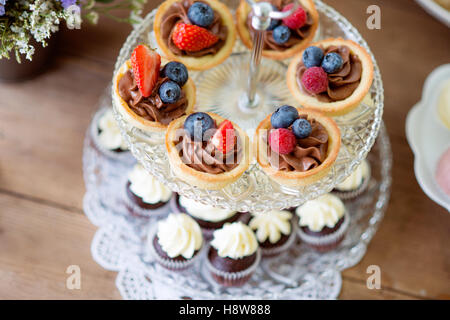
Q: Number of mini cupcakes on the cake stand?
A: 8